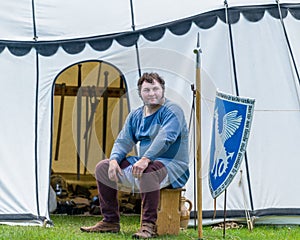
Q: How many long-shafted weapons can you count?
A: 1